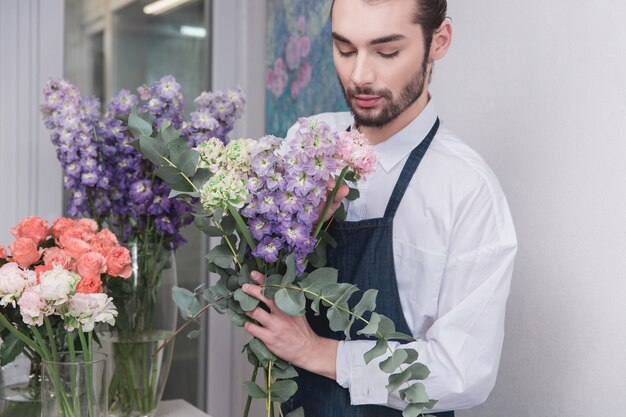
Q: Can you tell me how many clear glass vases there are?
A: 3